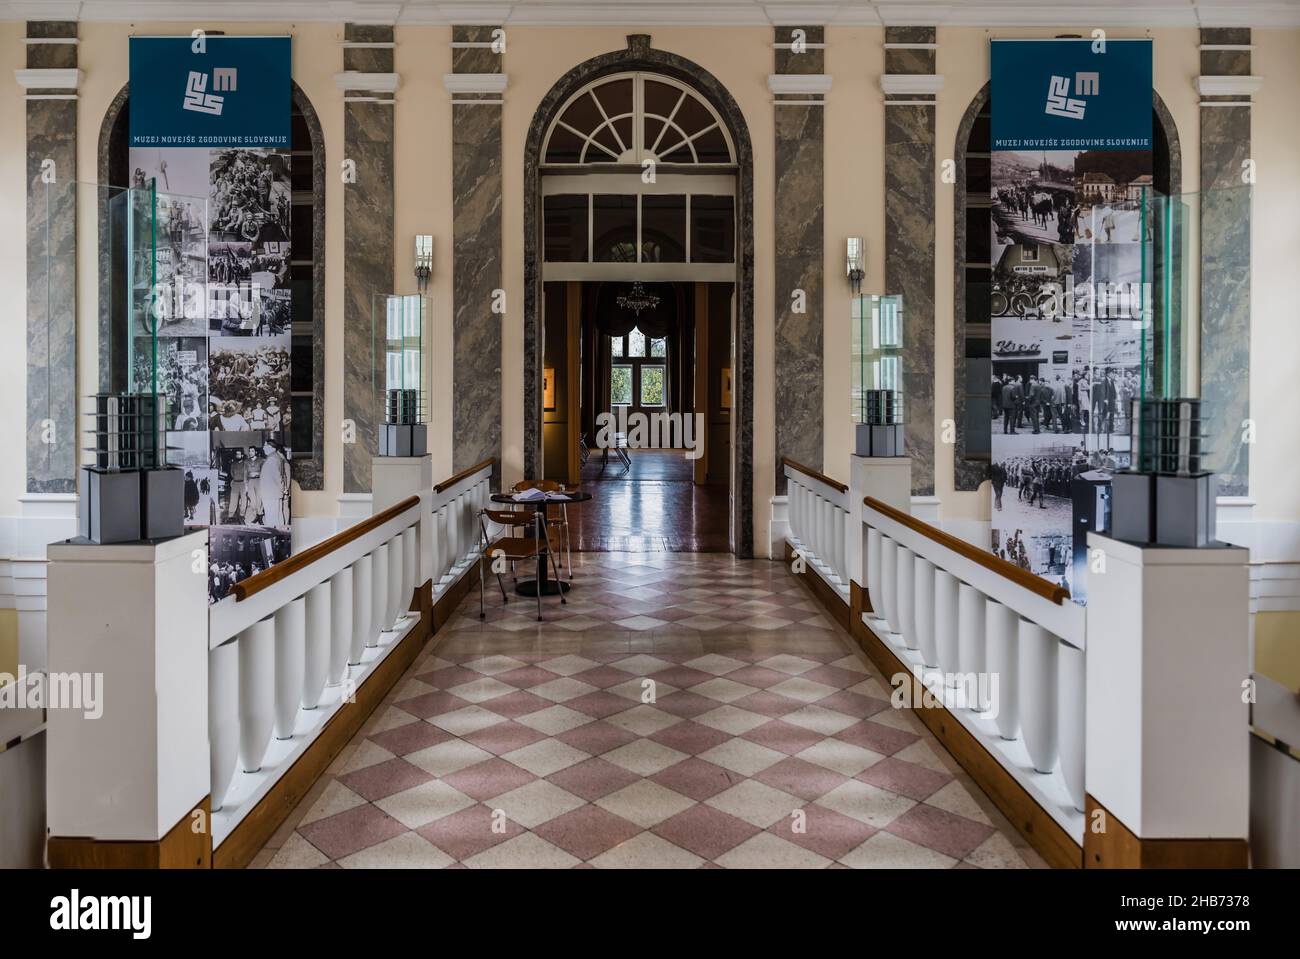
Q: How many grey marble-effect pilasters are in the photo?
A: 6